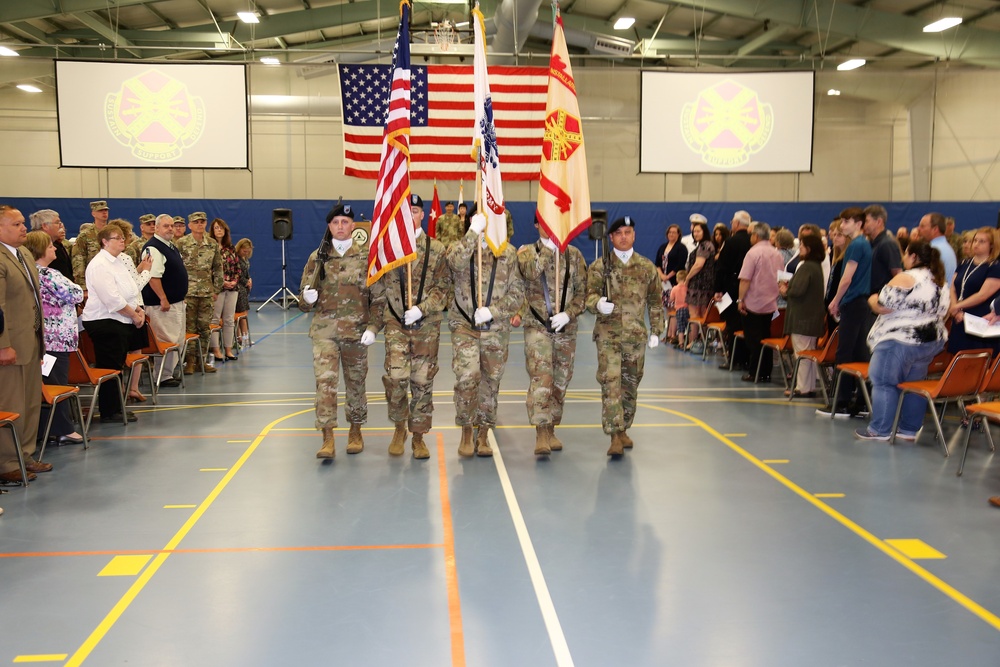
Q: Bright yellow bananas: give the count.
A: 0